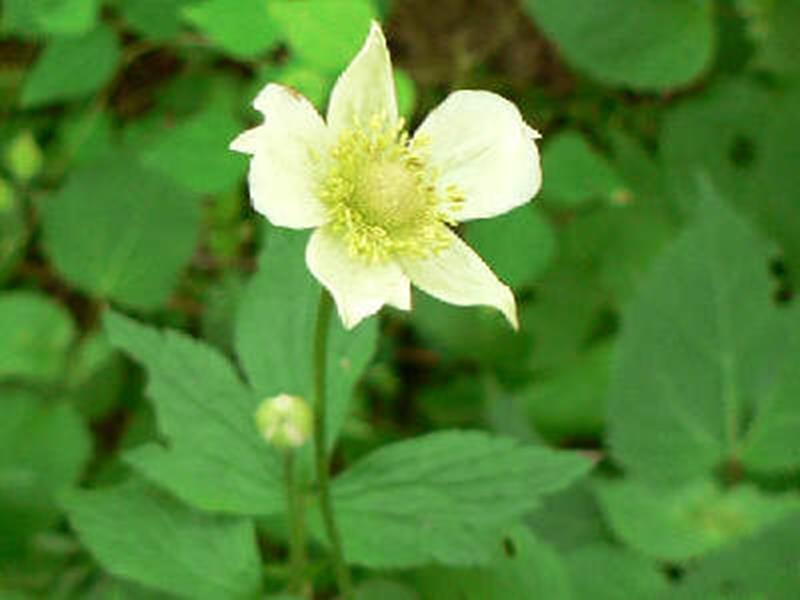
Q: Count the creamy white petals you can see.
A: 5